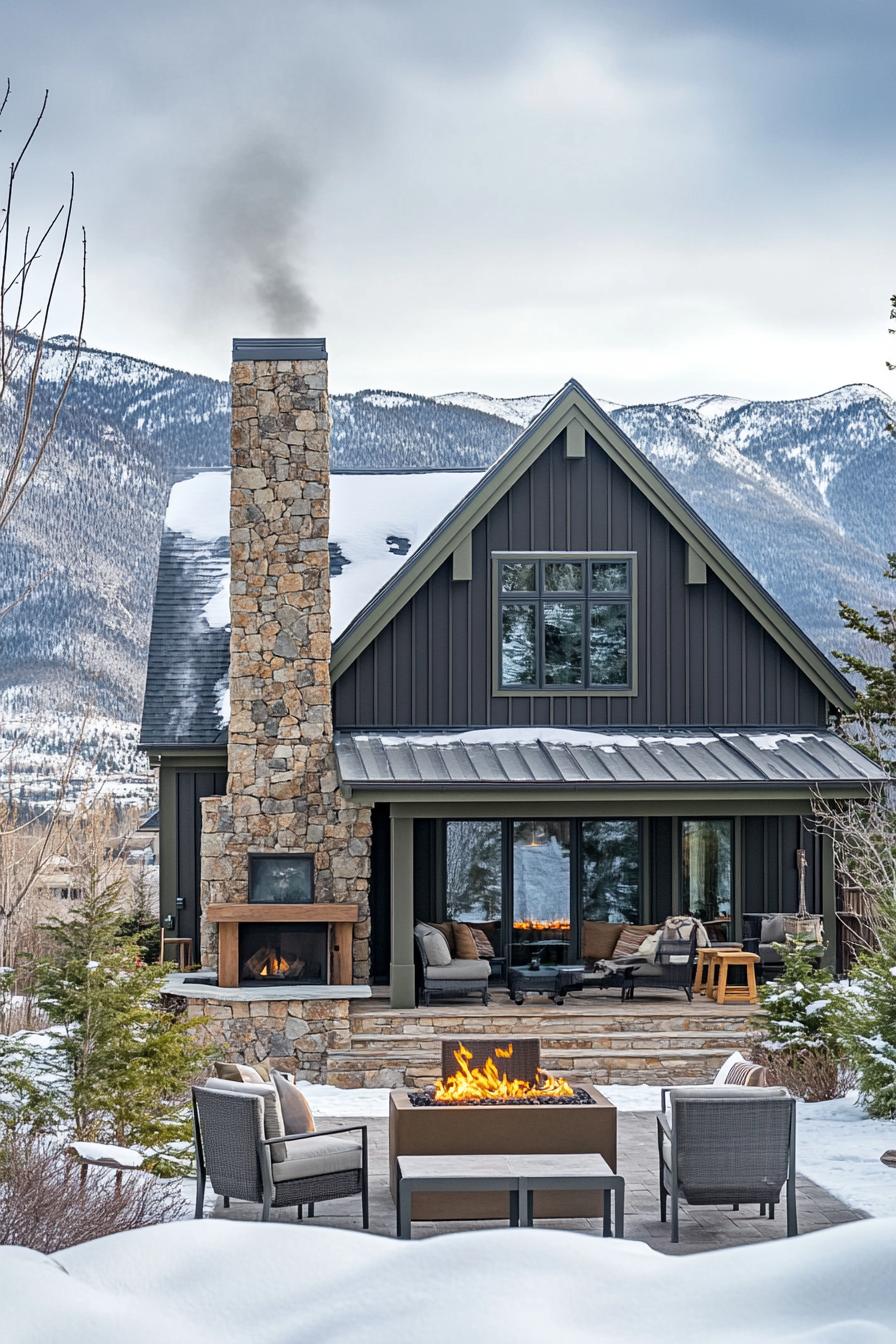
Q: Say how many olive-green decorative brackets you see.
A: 3